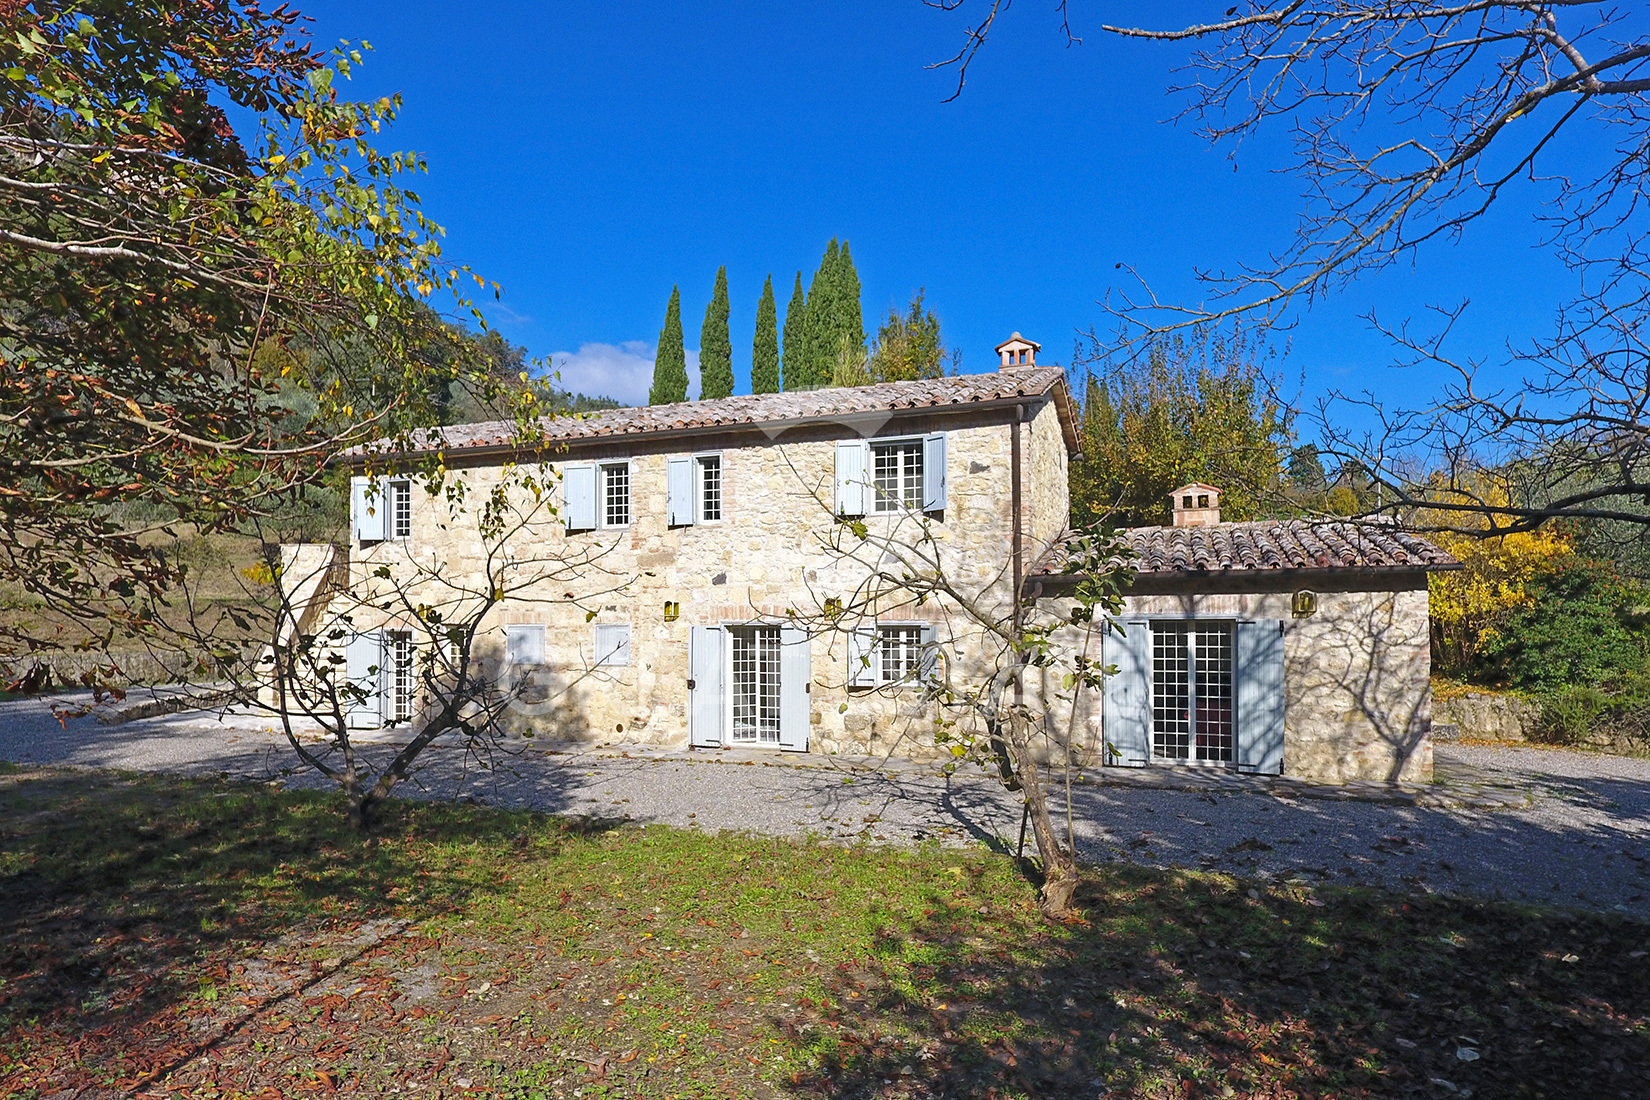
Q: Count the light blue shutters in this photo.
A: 14